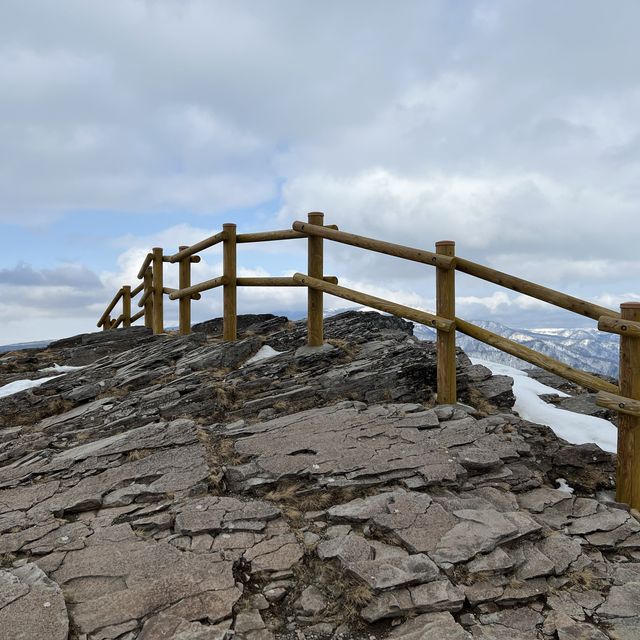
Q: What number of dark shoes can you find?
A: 0